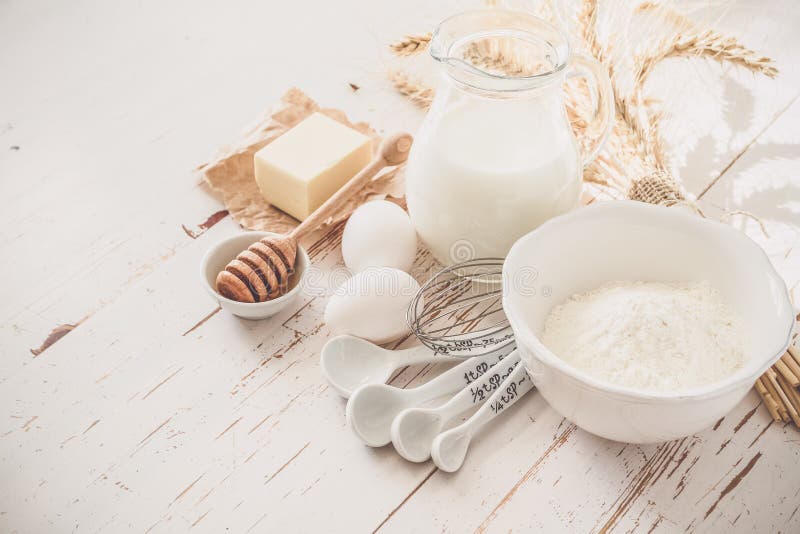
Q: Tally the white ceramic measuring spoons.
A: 4